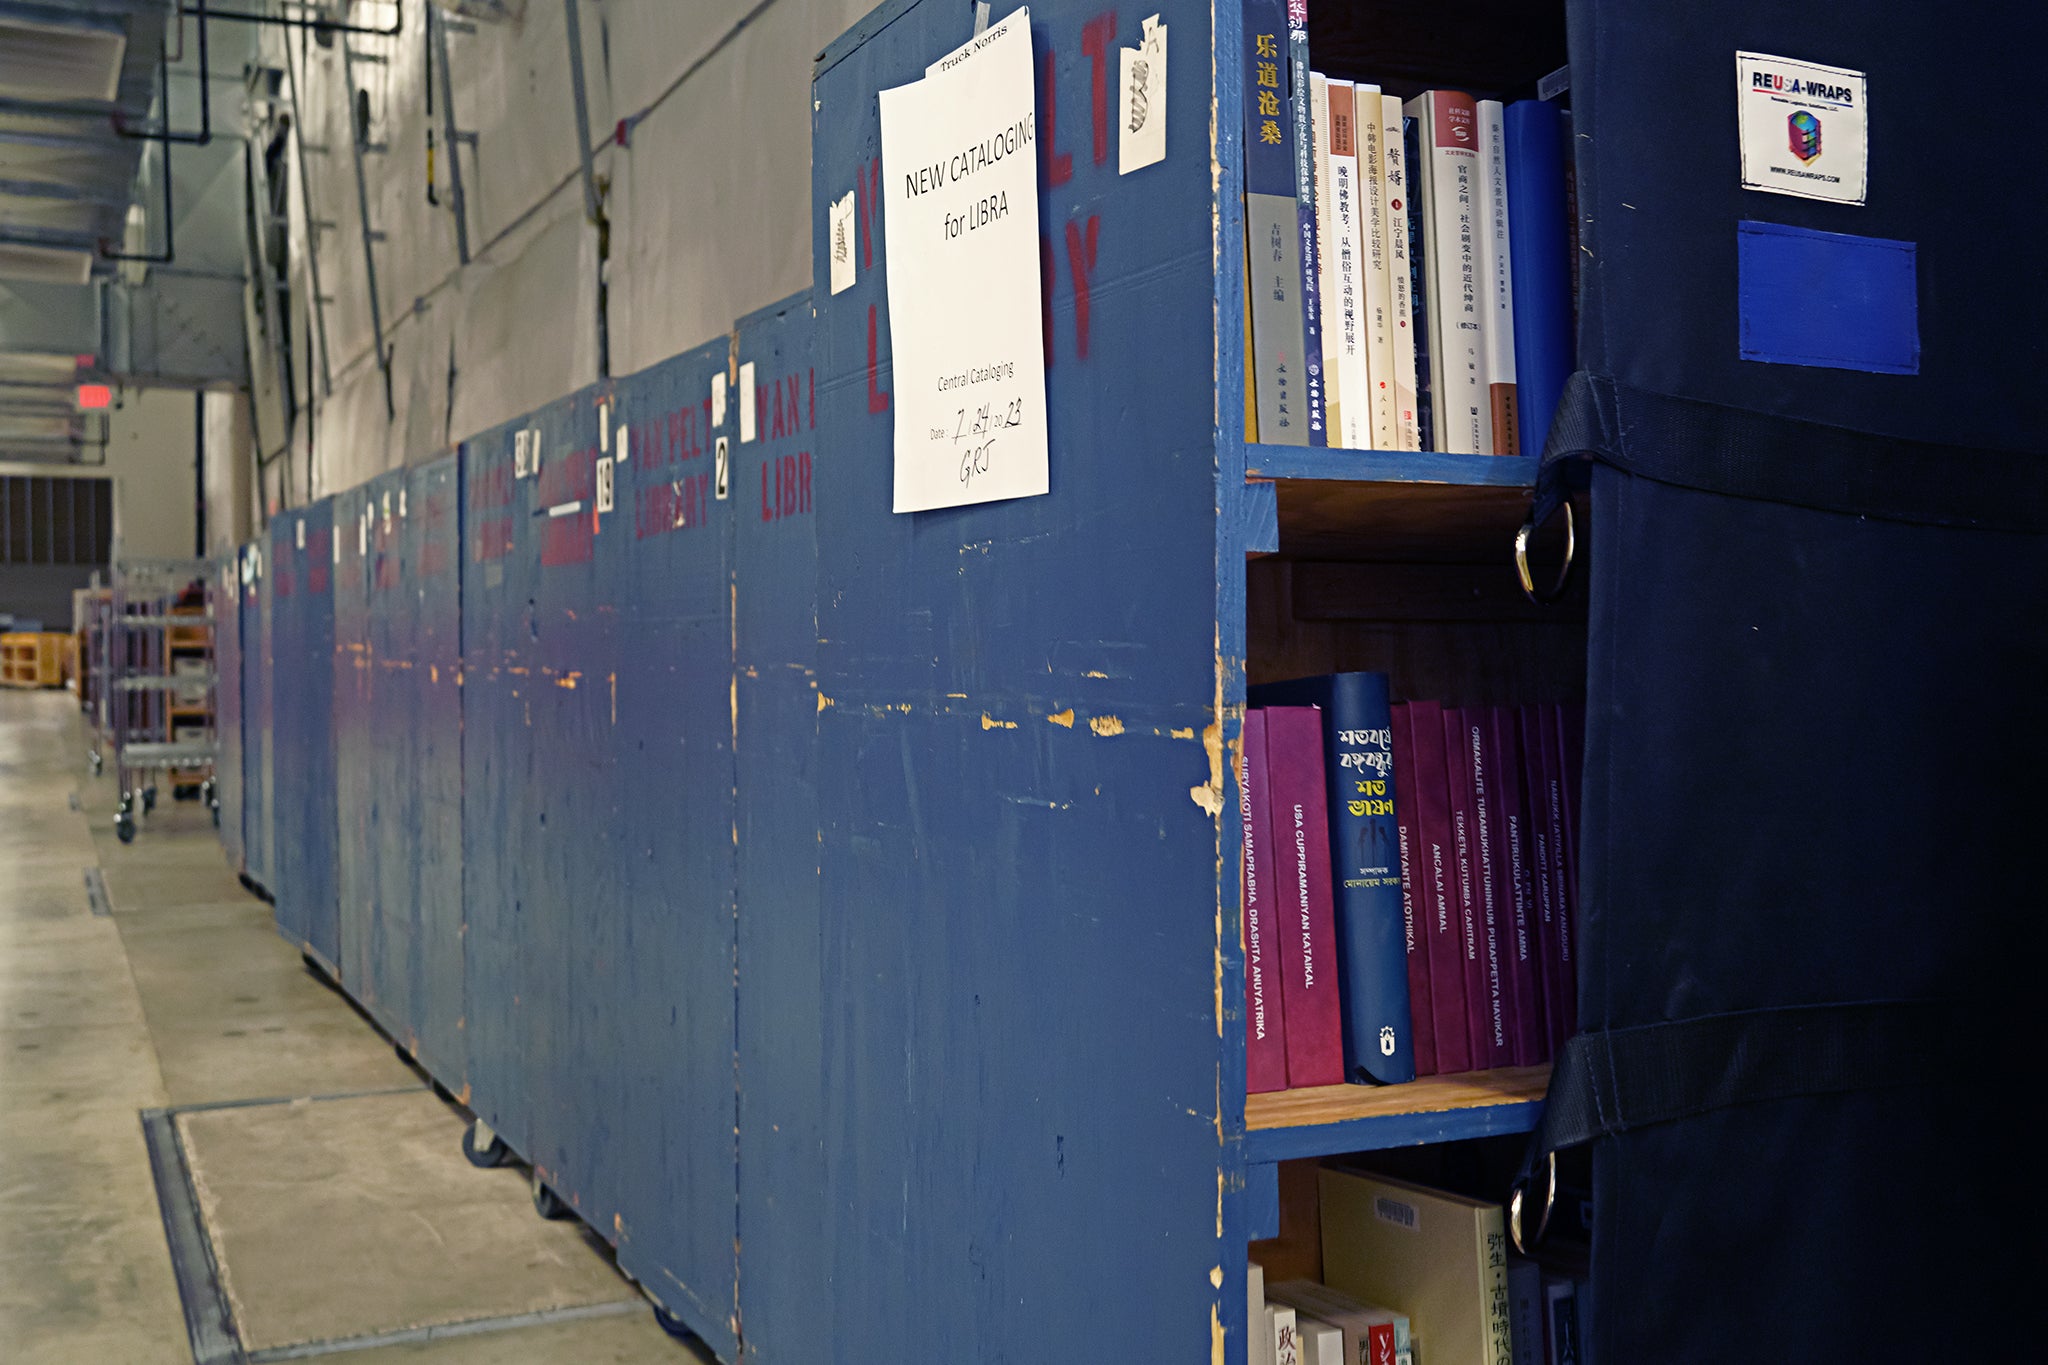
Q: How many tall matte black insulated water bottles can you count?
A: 0